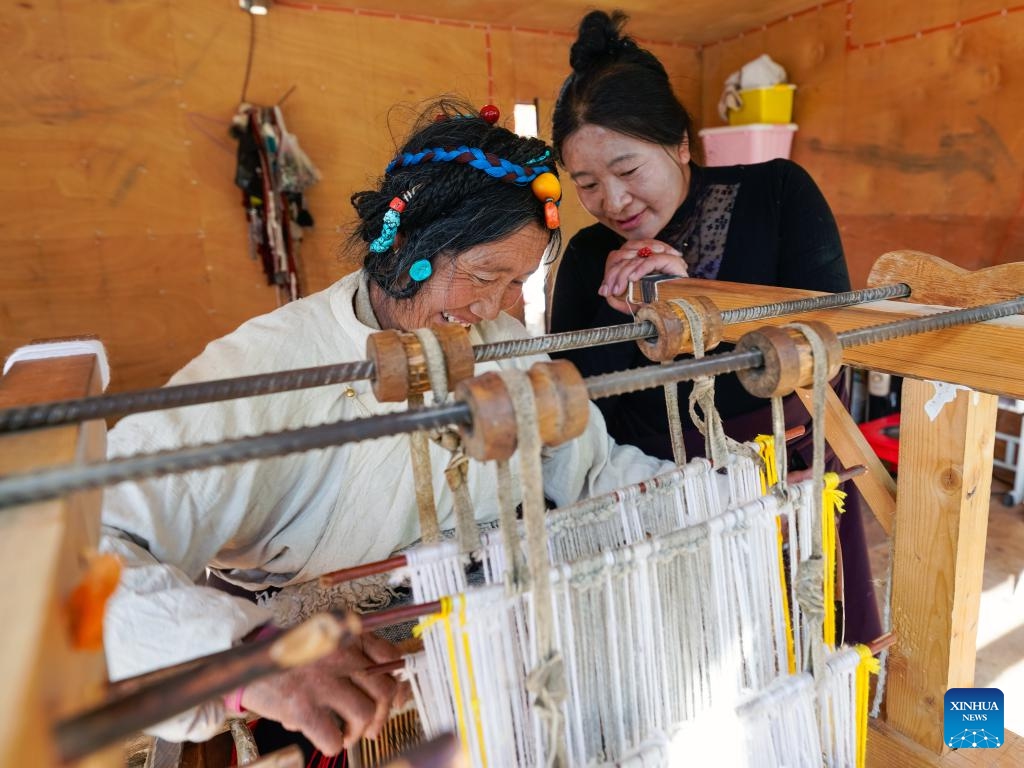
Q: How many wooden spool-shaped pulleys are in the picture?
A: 4